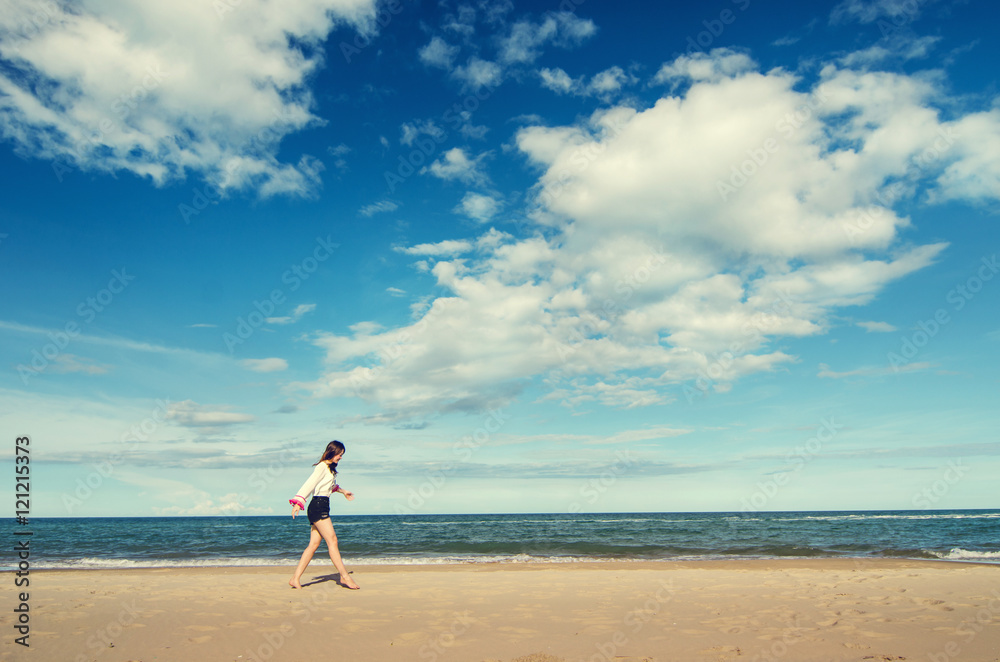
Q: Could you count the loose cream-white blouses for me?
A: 1